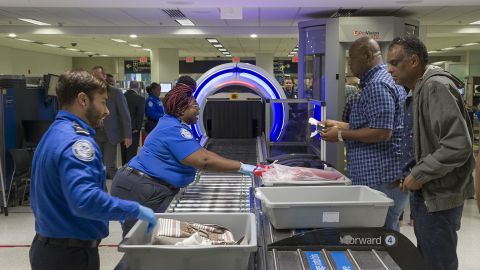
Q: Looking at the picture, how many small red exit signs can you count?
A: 4